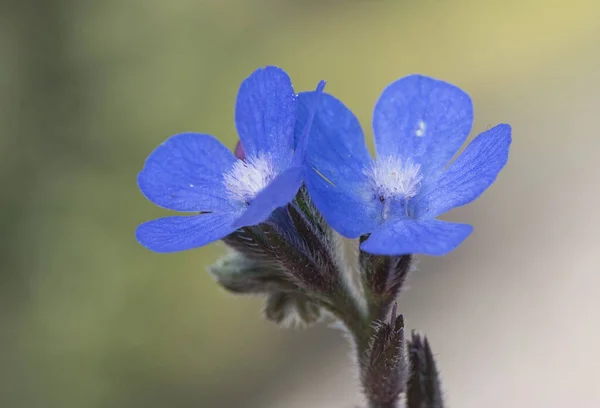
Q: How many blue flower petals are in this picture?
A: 10